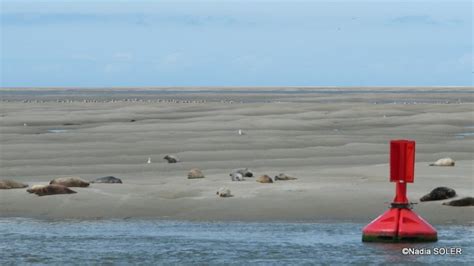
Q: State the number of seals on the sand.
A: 14